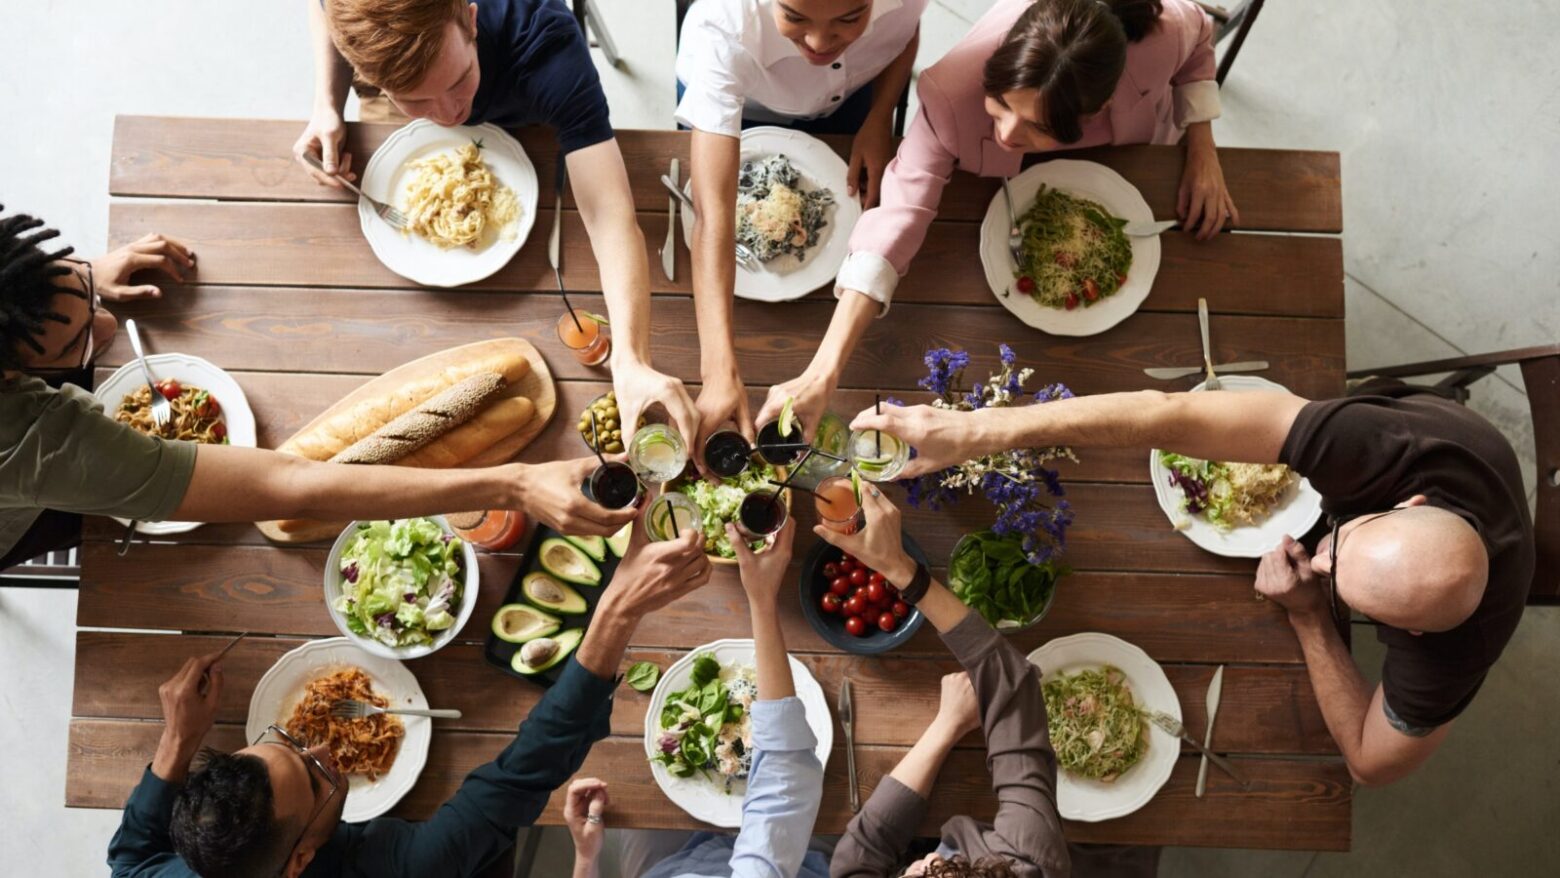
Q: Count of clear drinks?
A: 3